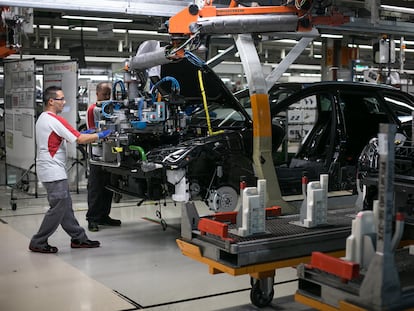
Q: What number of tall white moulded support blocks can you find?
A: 3